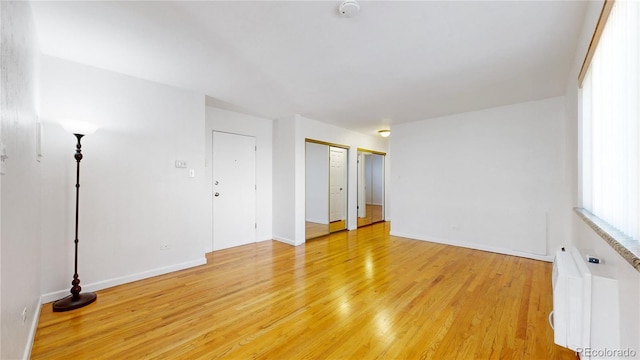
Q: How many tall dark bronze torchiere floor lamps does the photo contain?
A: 1